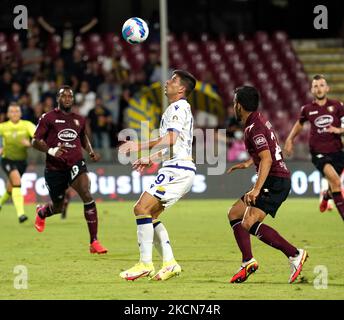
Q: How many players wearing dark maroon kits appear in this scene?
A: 3